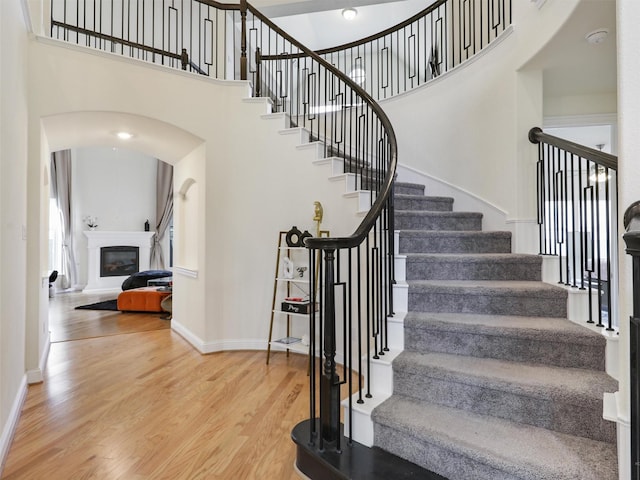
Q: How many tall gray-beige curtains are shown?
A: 2